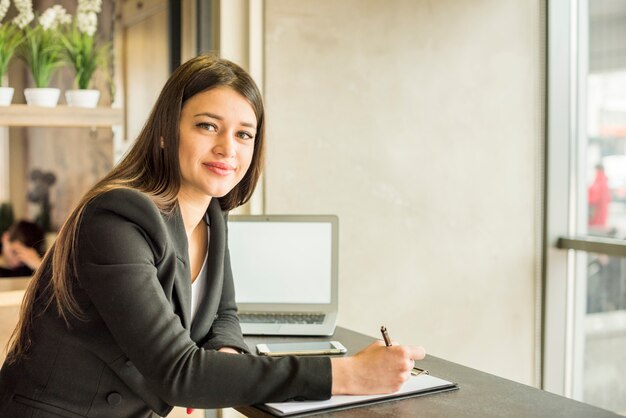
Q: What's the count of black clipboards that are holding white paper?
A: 1